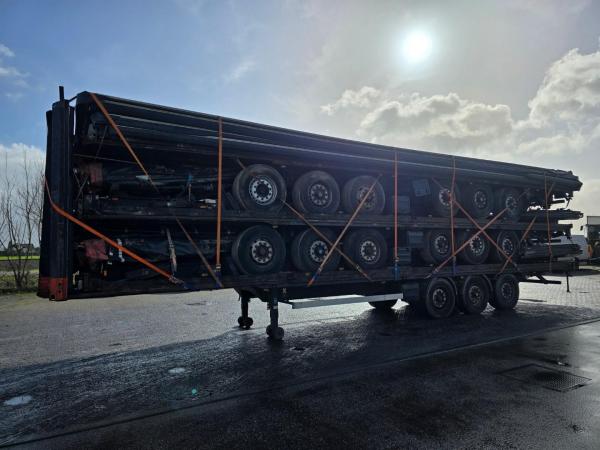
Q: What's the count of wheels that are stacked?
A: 12